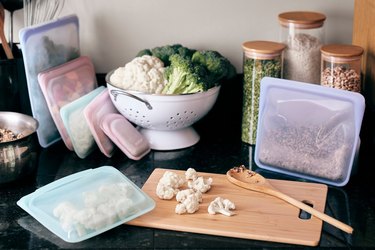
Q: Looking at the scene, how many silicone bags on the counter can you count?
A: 7